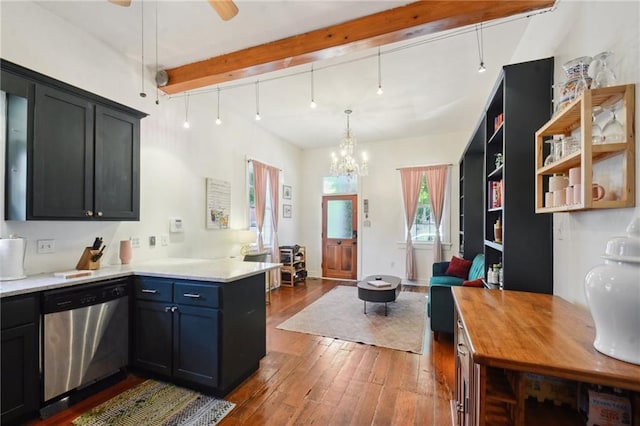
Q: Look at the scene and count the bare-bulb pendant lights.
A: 6